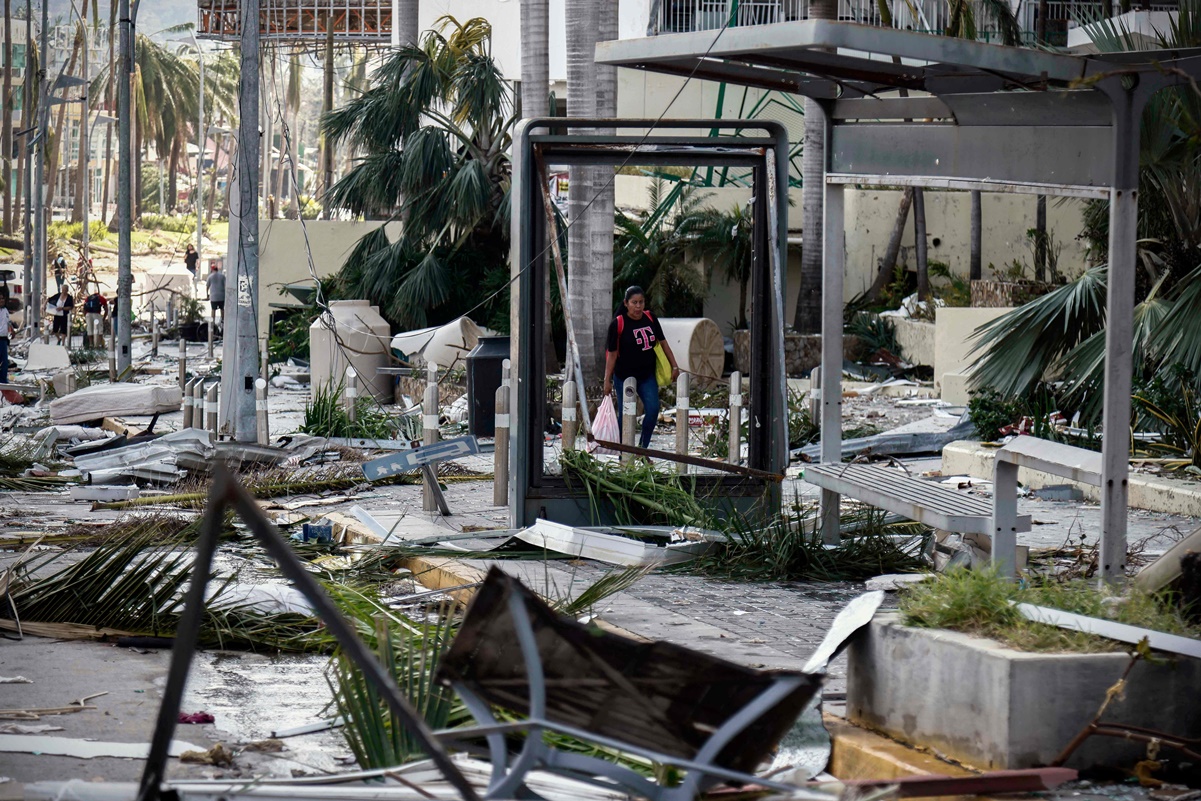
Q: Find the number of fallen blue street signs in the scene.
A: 1